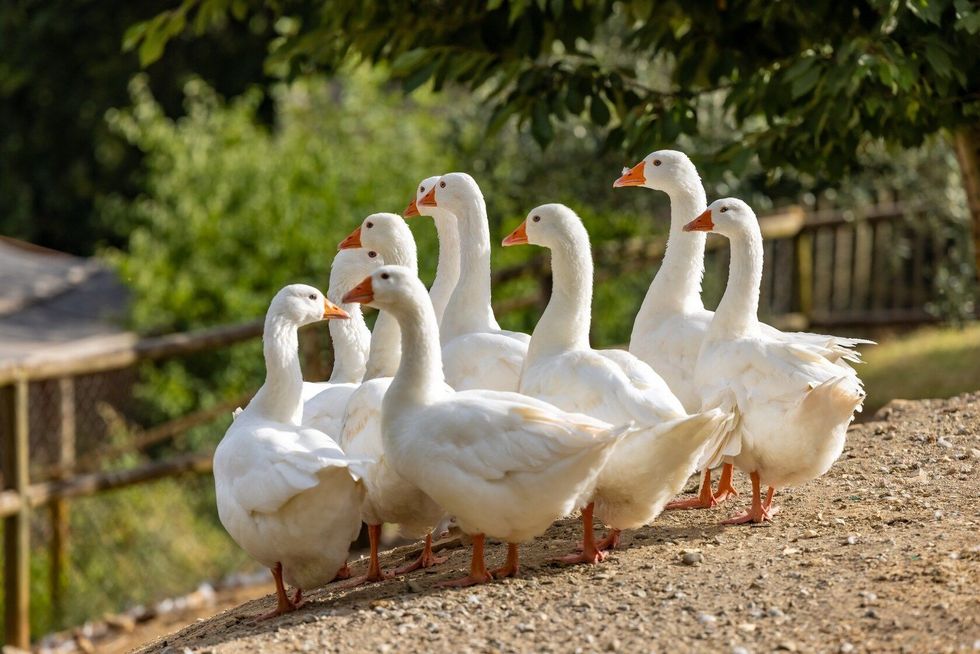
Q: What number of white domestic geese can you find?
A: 9